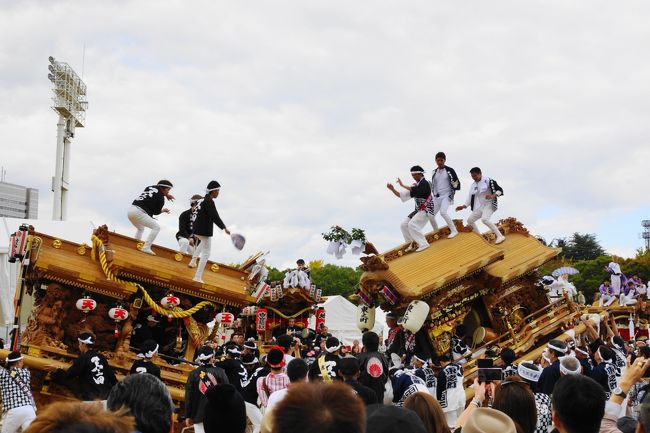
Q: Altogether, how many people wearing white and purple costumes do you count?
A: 4